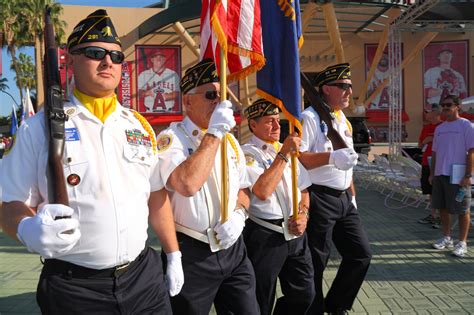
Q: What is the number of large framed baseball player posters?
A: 3